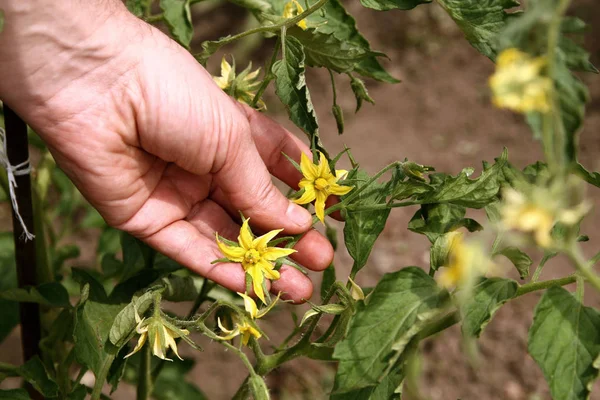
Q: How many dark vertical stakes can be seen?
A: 1